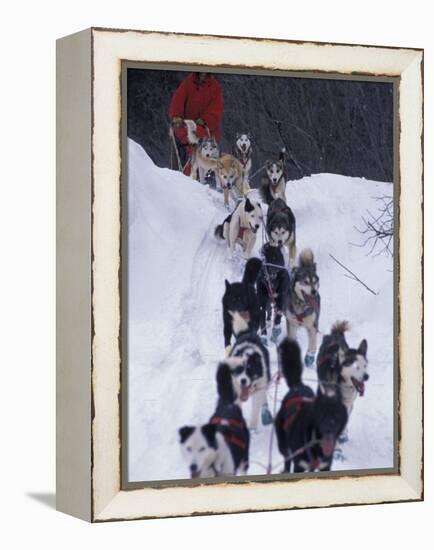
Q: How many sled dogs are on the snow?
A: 13